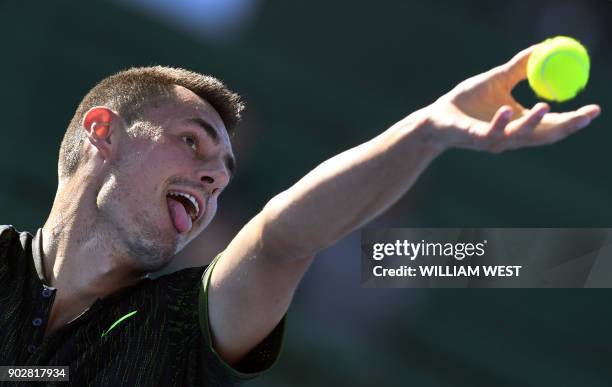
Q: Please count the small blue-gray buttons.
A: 3